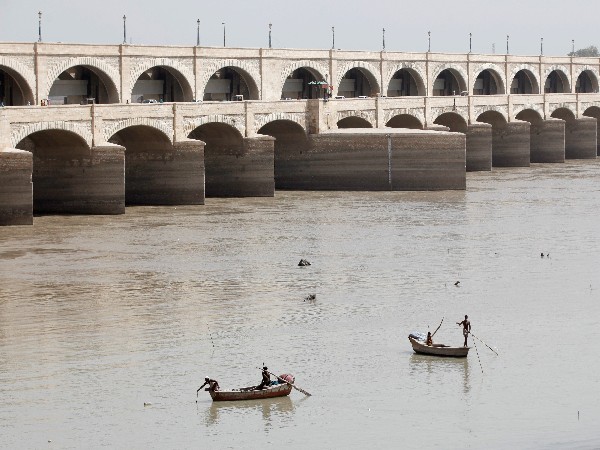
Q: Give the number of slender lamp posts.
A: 12